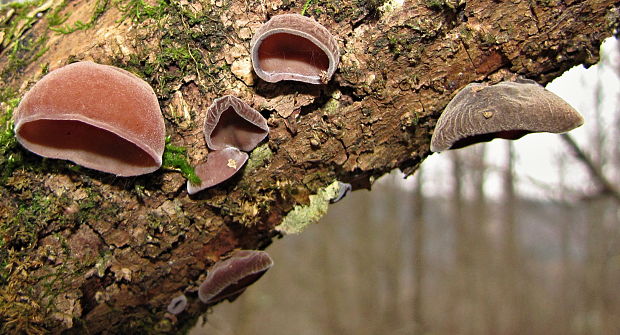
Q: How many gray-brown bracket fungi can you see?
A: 1